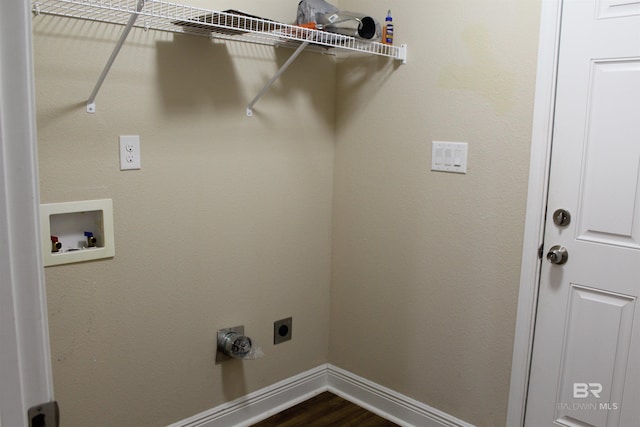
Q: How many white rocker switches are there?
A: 3